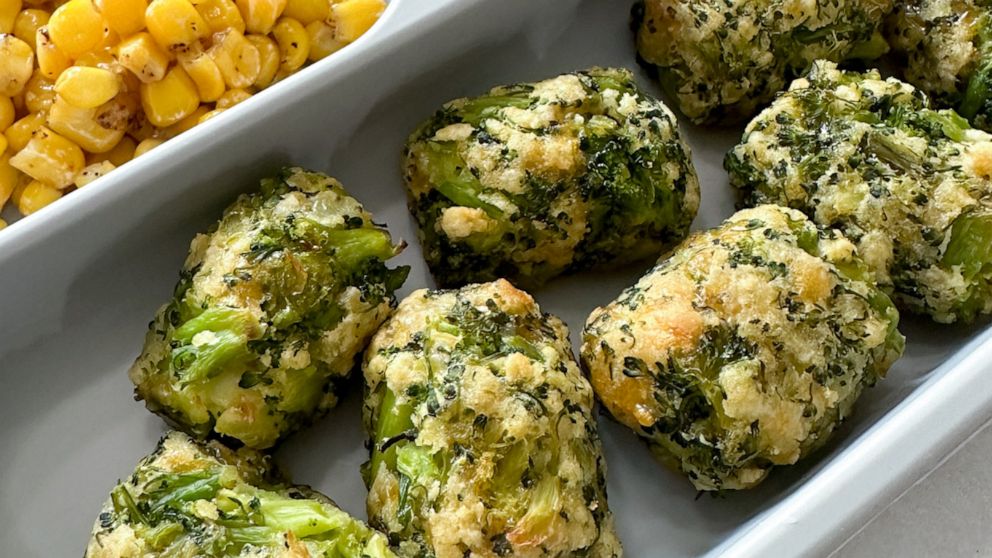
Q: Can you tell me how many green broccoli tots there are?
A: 8